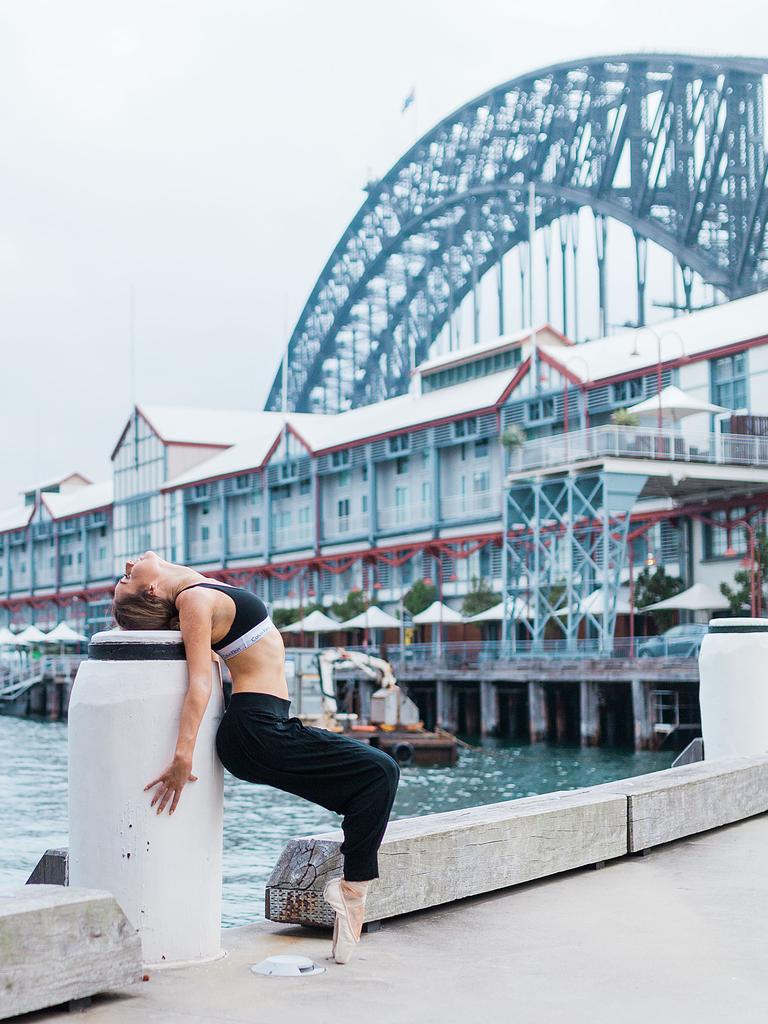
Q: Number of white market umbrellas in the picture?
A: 10